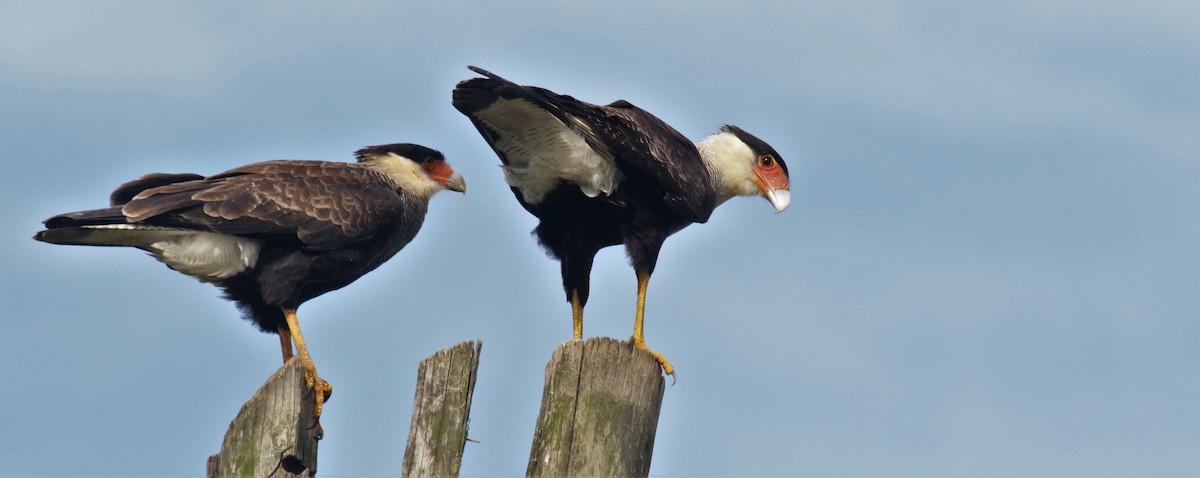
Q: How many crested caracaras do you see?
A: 2